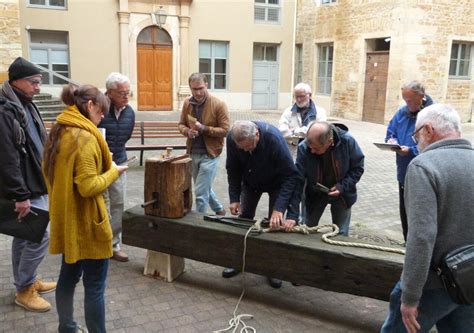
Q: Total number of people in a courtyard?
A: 9